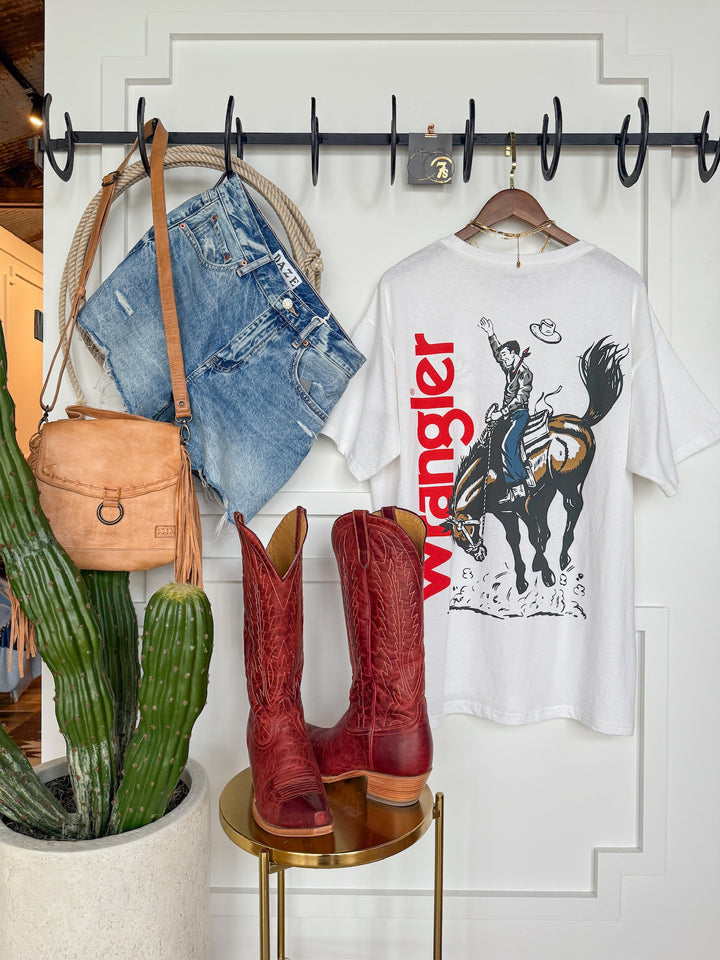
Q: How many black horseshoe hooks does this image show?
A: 9